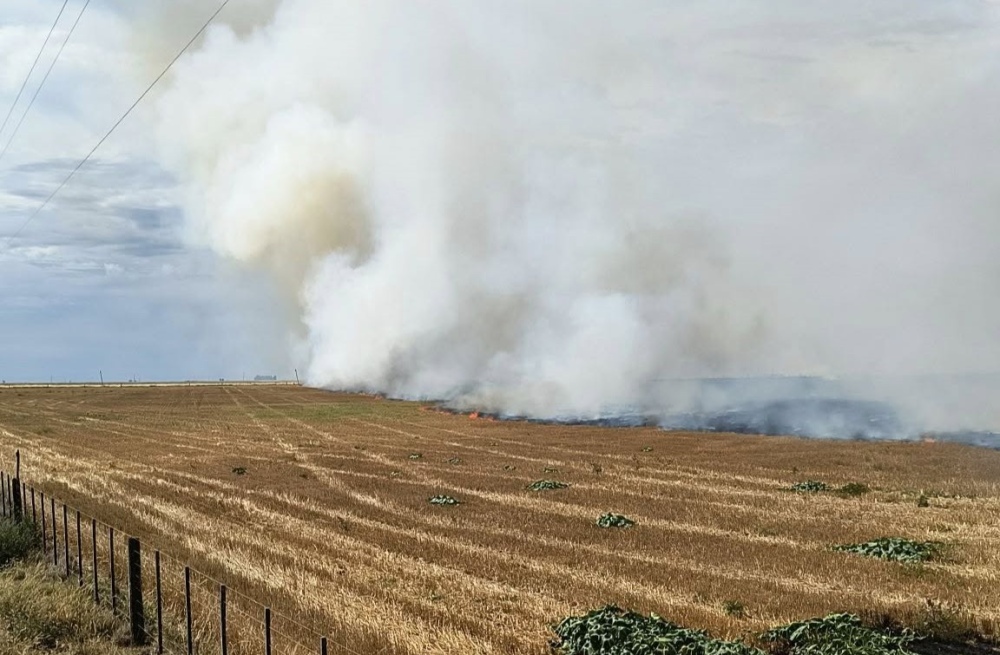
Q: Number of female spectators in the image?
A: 0